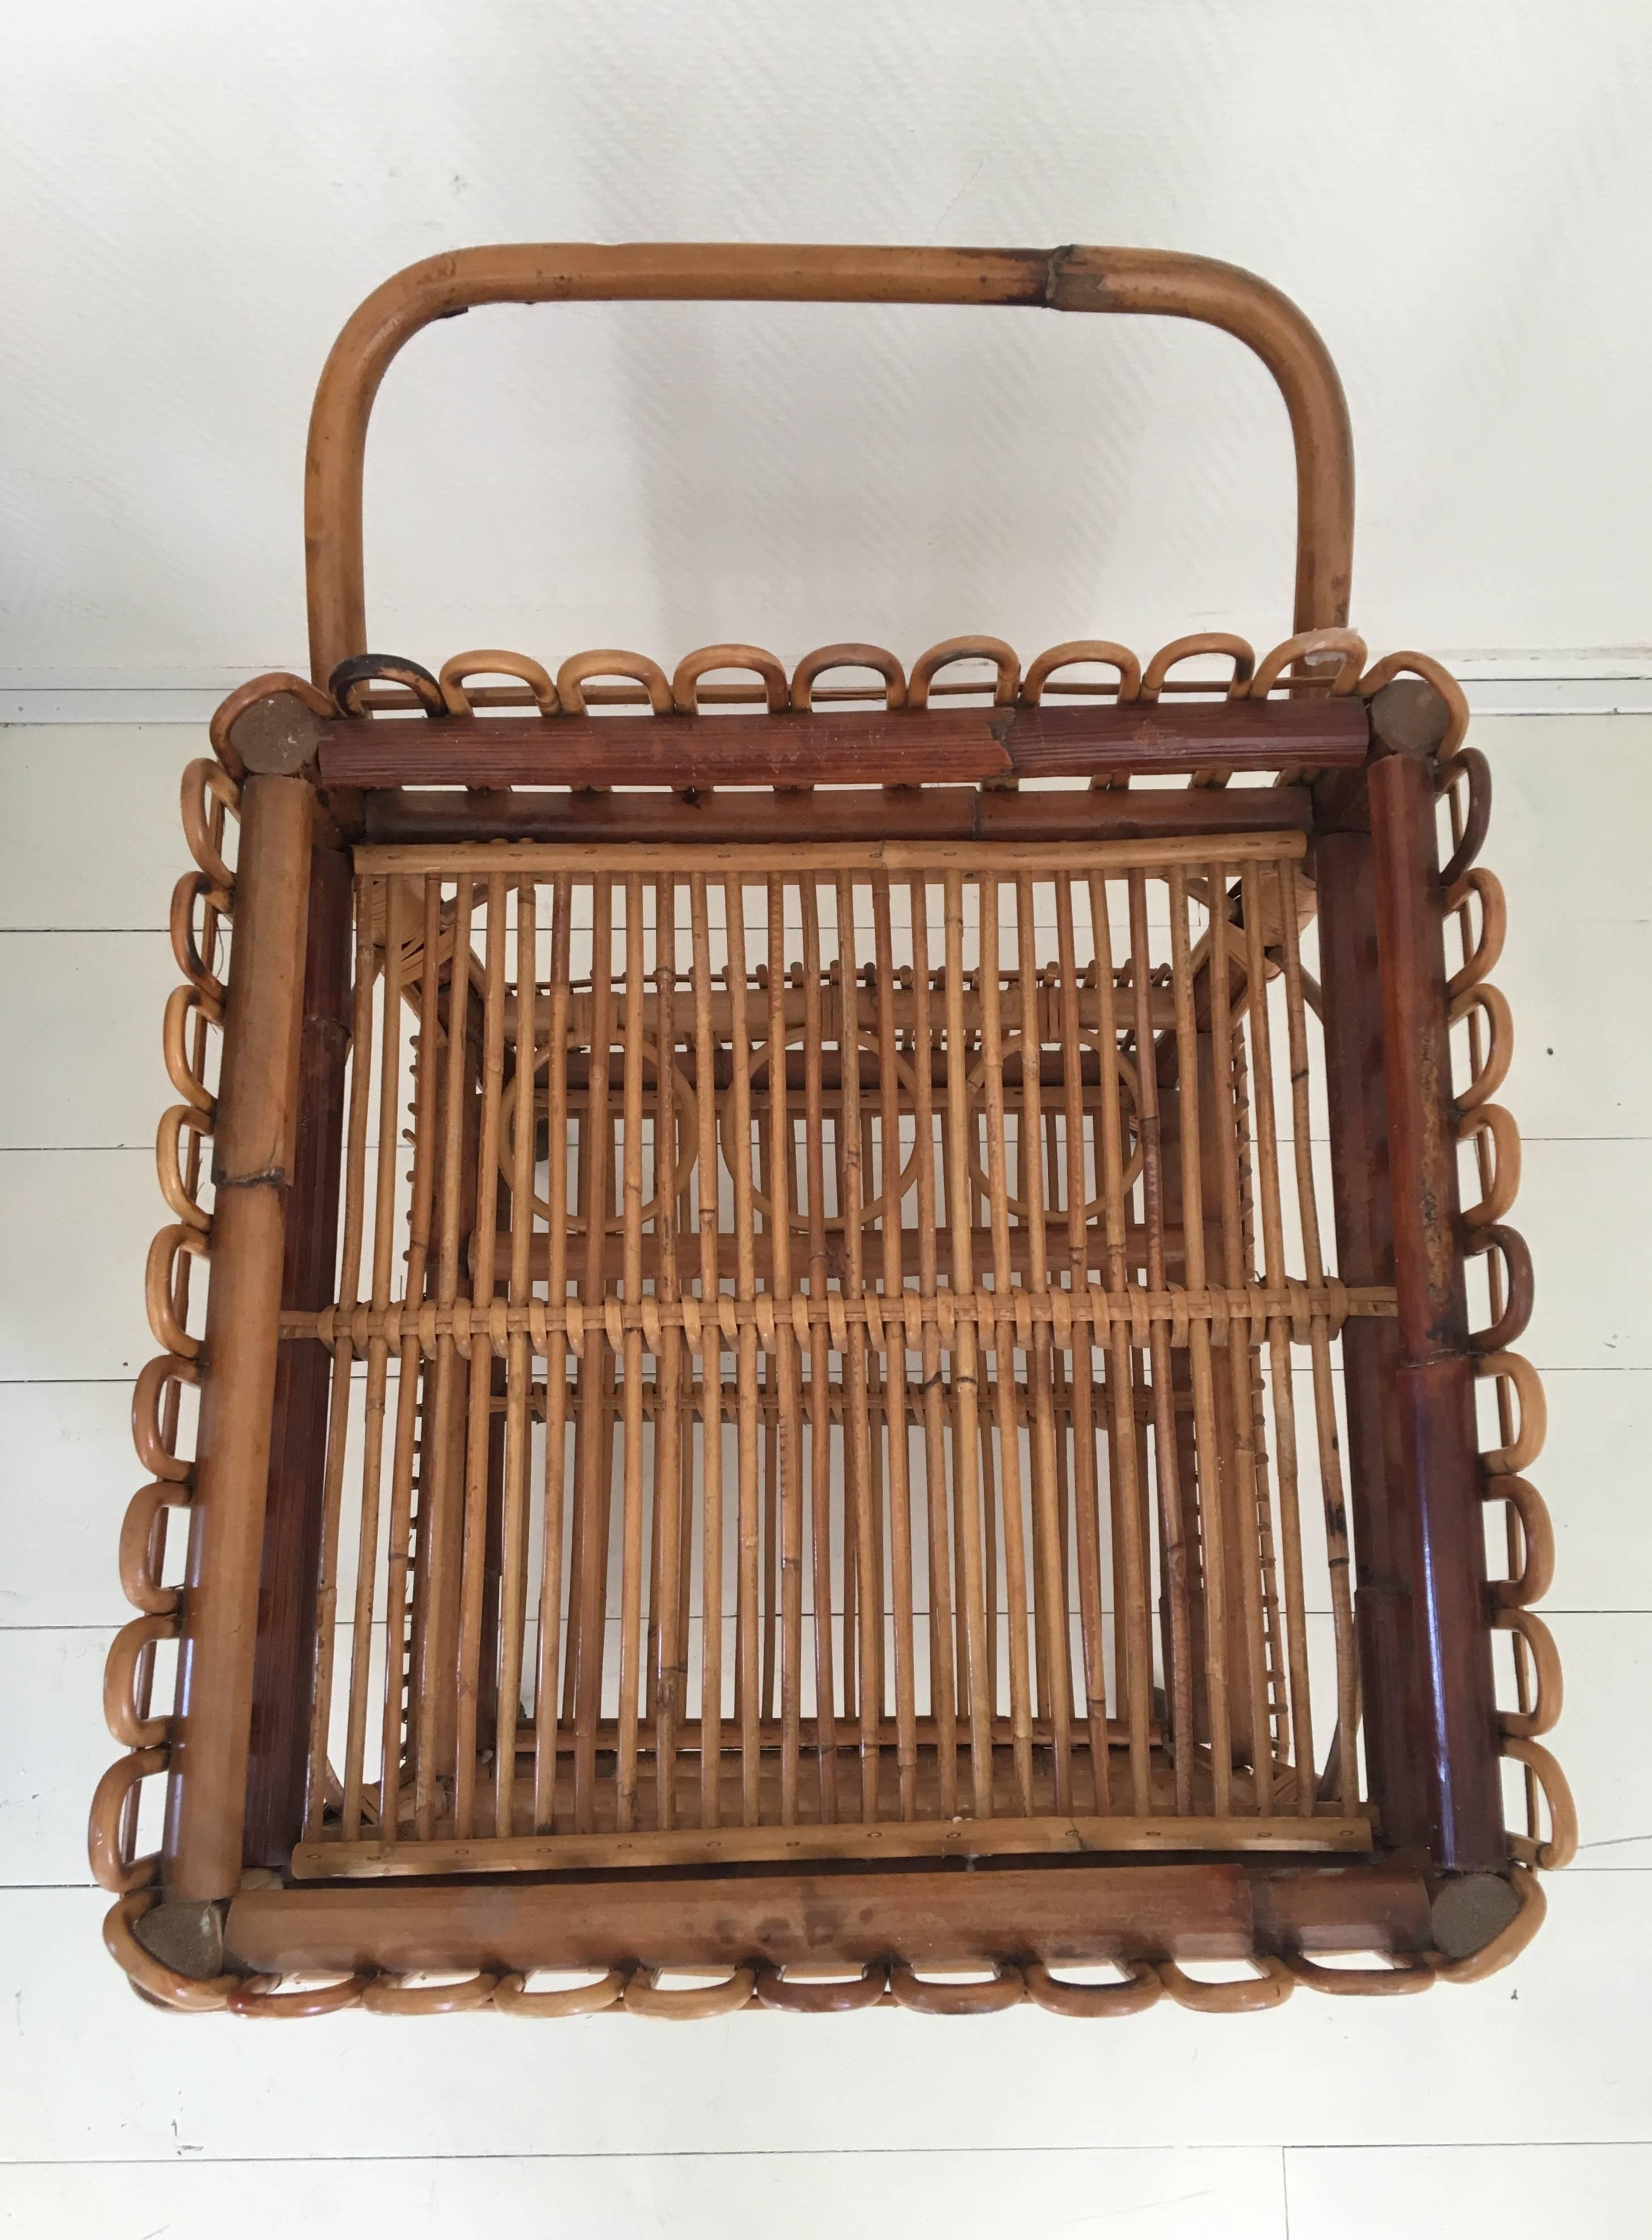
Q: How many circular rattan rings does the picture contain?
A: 3